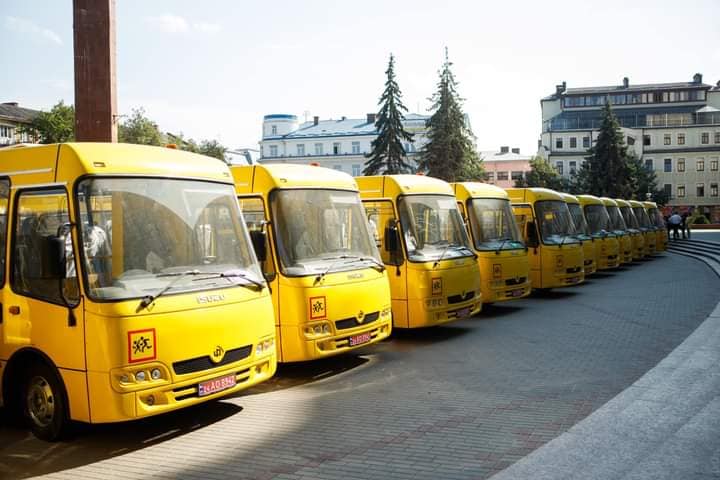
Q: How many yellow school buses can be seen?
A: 11